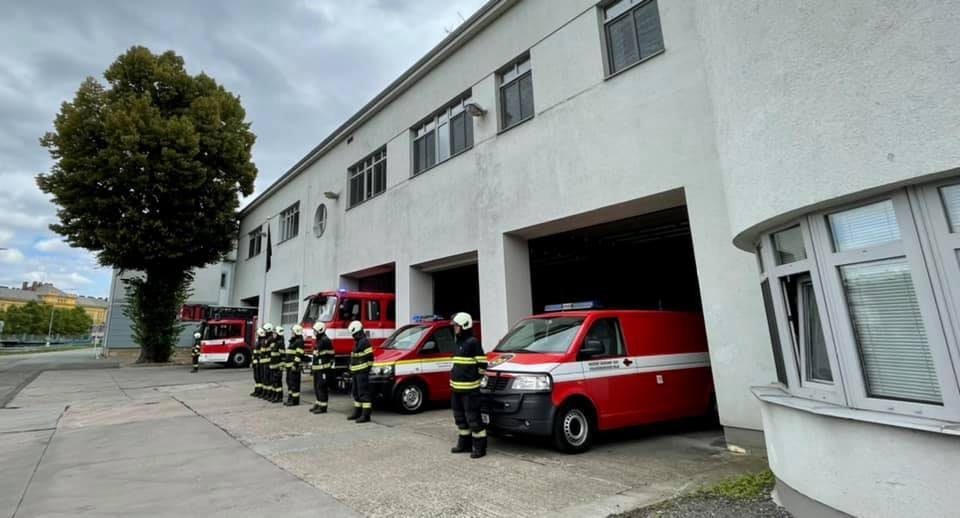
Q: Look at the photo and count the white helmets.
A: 8